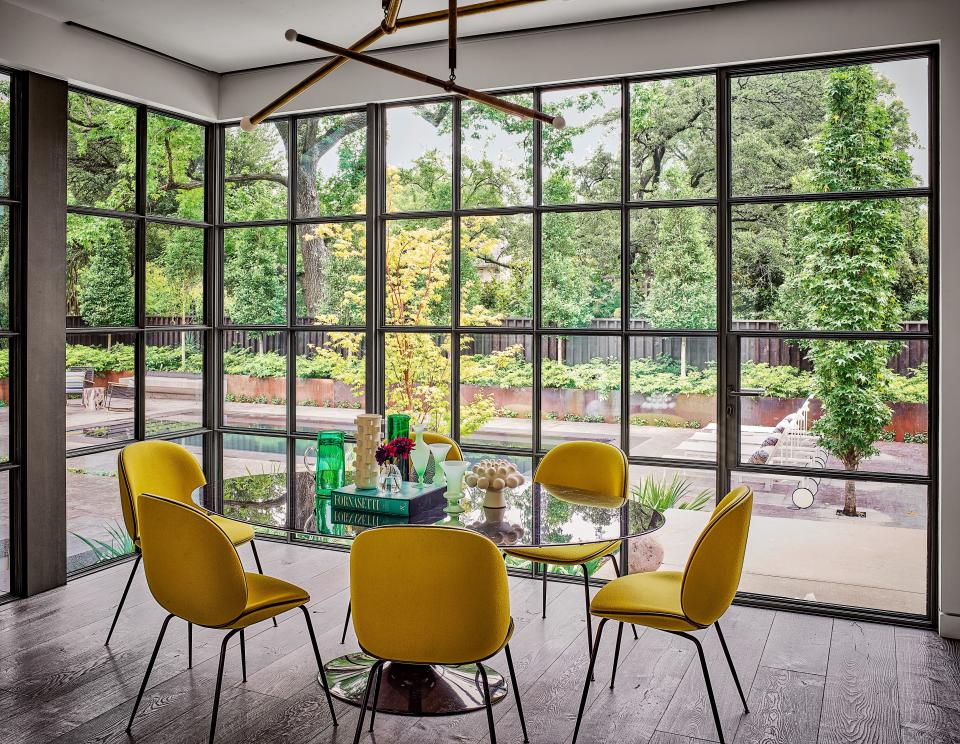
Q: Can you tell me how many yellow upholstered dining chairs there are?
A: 6